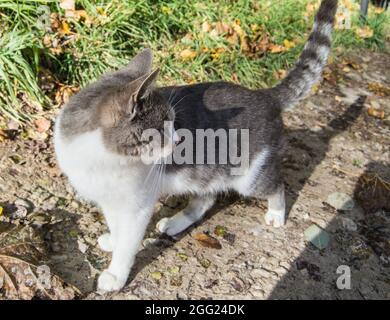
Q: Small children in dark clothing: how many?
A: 0